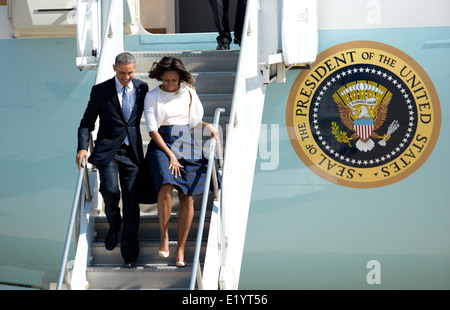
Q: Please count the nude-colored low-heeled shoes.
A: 2